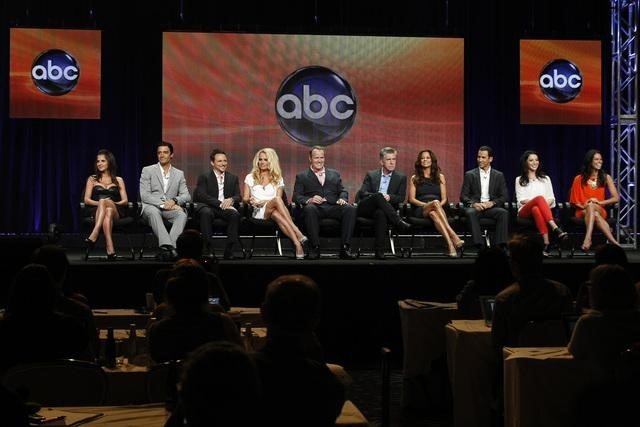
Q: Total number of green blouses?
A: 0